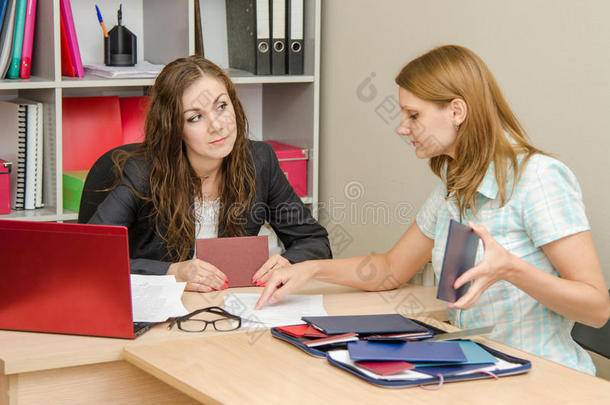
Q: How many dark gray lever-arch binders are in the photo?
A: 3